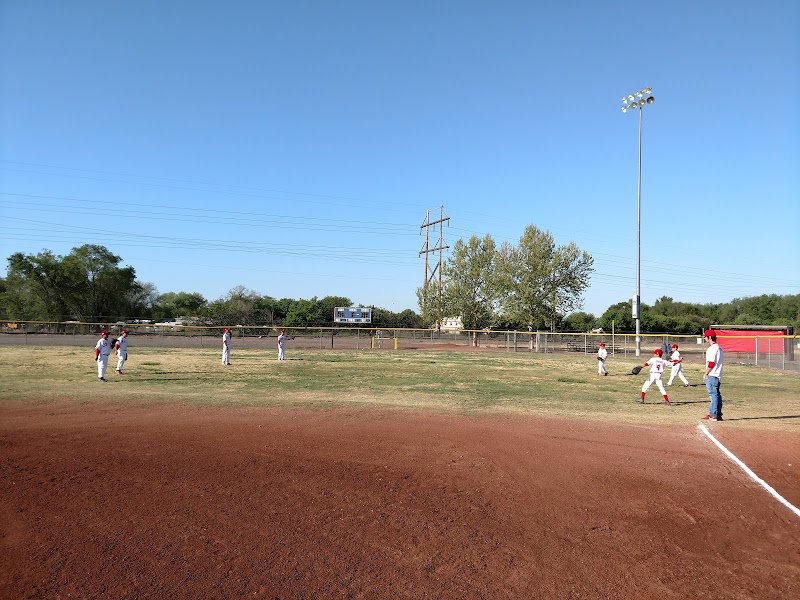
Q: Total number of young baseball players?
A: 7